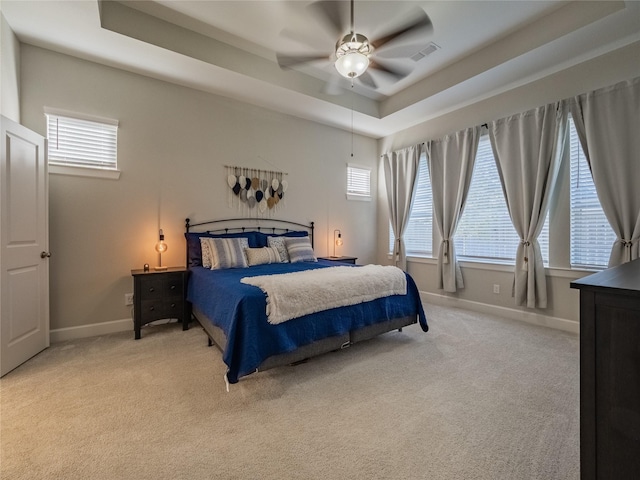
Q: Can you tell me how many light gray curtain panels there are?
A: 4